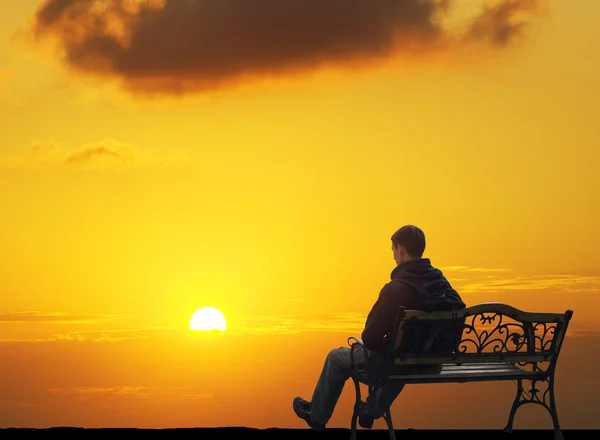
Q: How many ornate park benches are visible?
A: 1